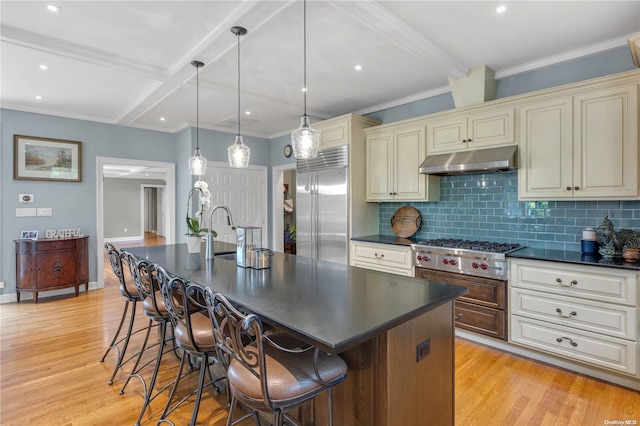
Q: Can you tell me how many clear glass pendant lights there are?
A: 3